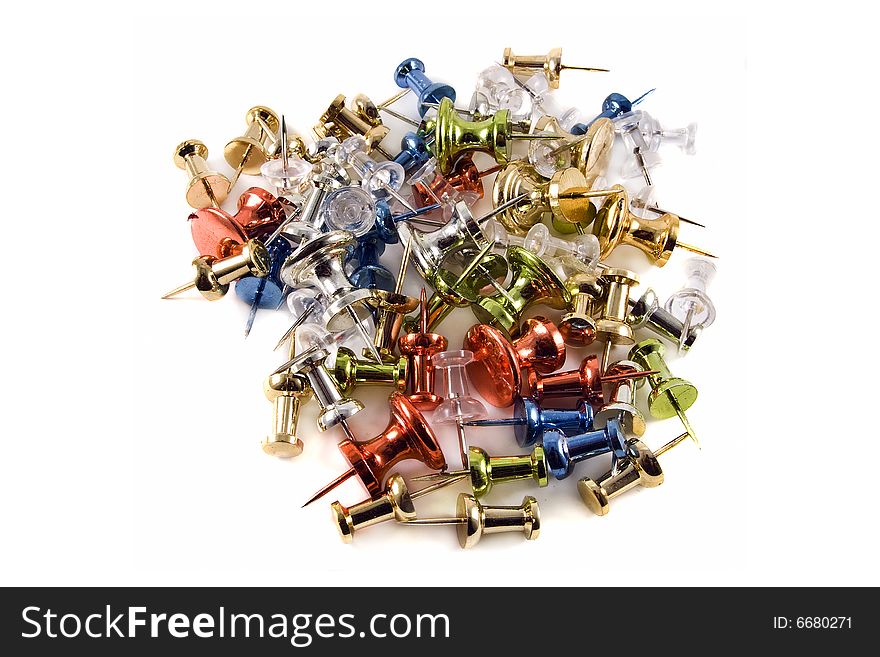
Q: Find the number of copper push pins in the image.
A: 6